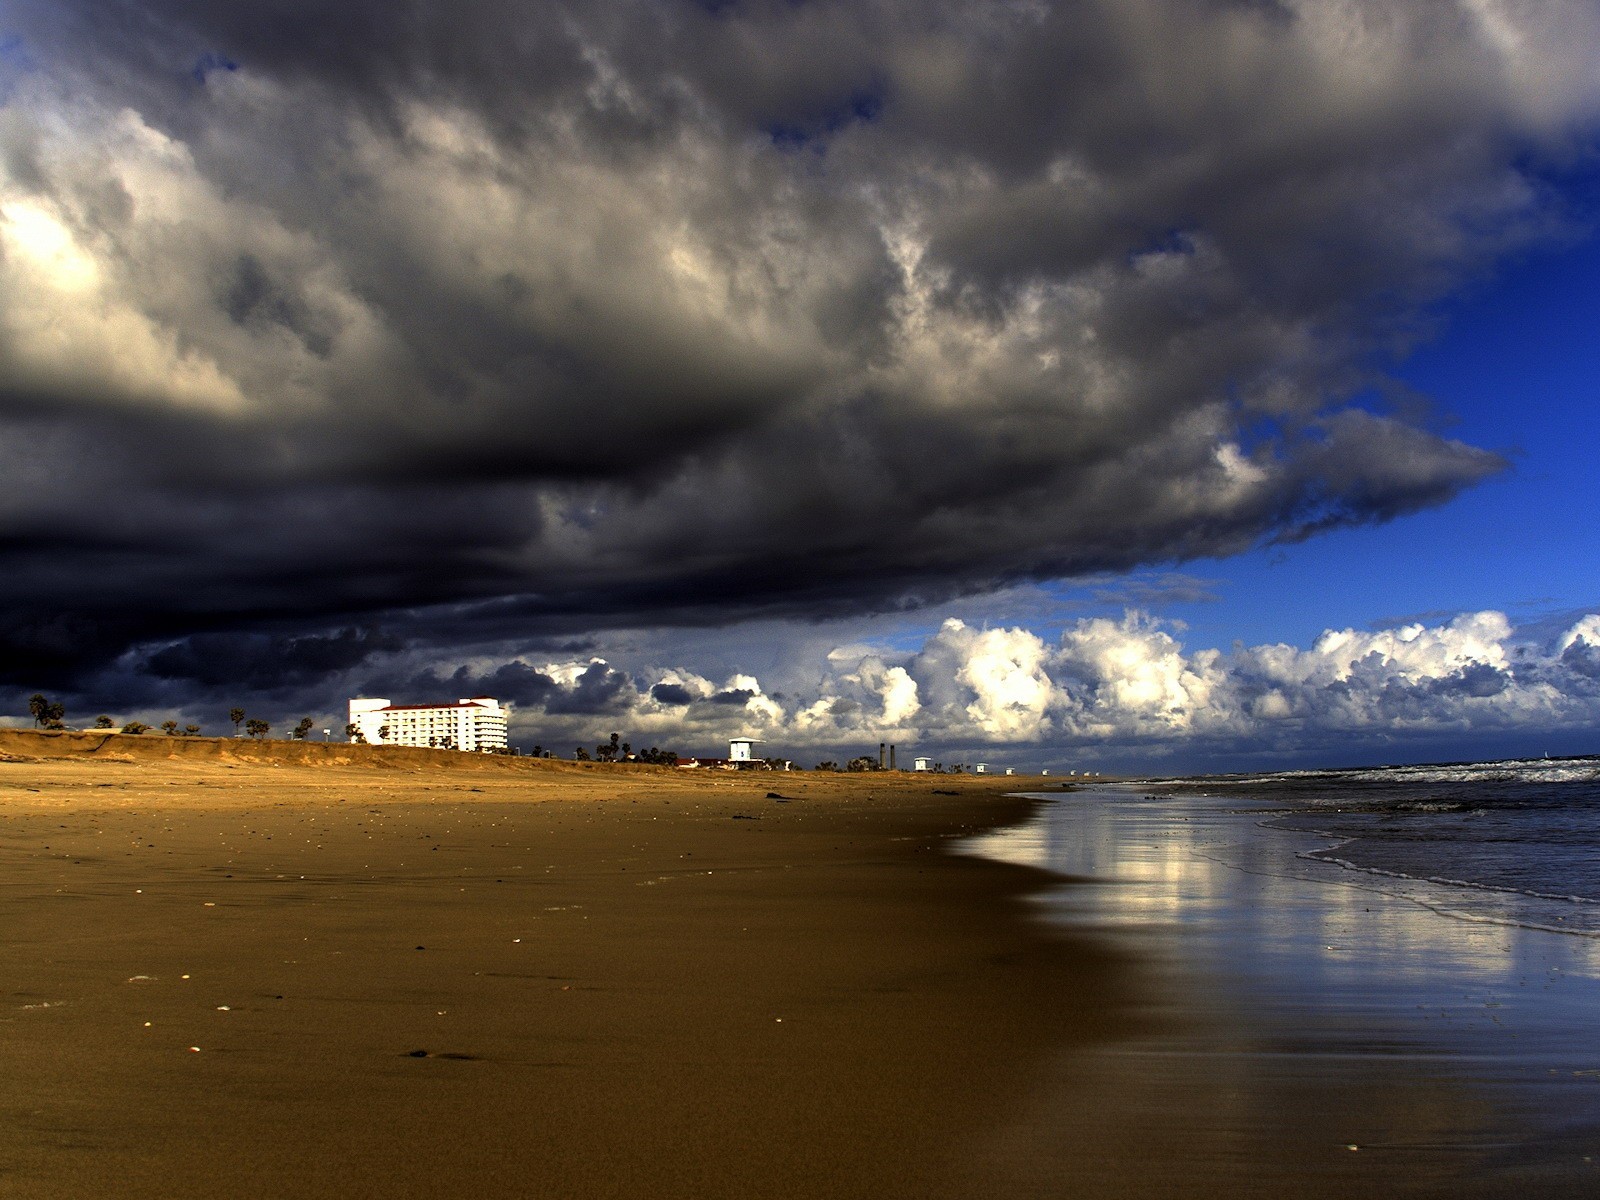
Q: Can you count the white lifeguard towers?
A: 8